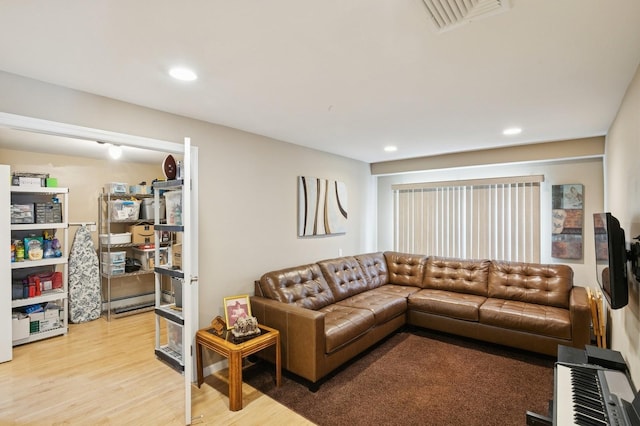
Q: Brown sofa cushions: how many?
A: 11